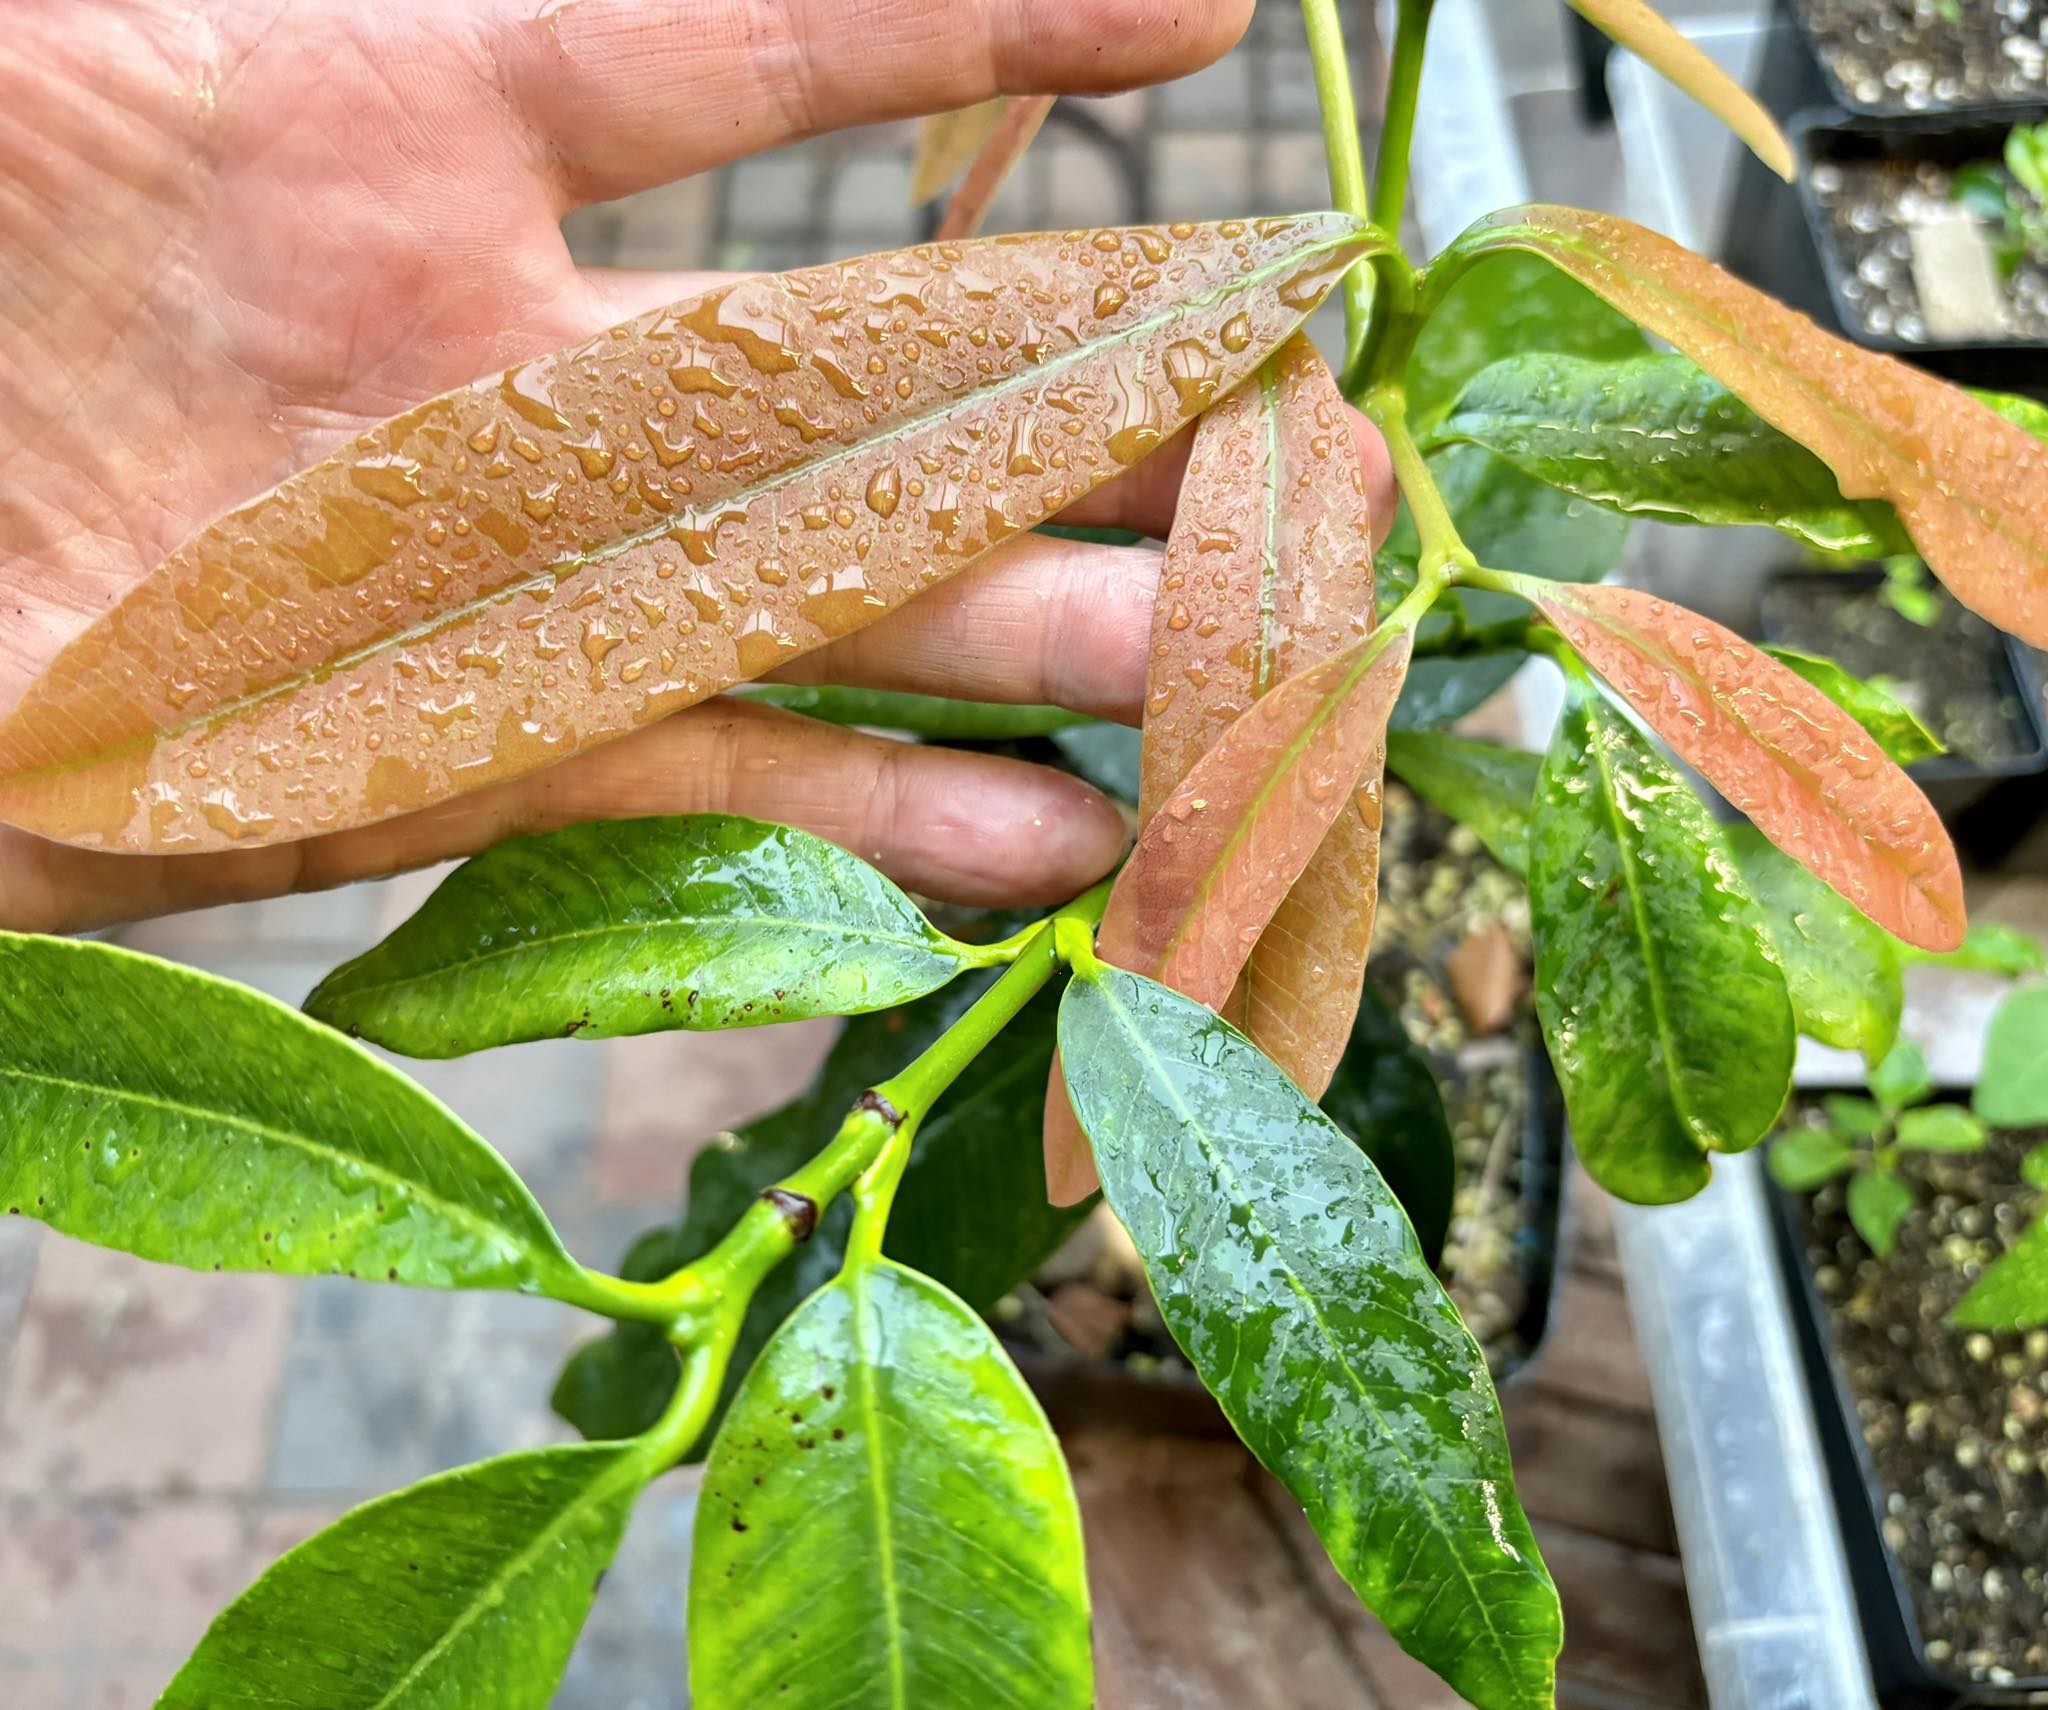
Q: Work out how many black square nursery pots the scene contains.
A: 5